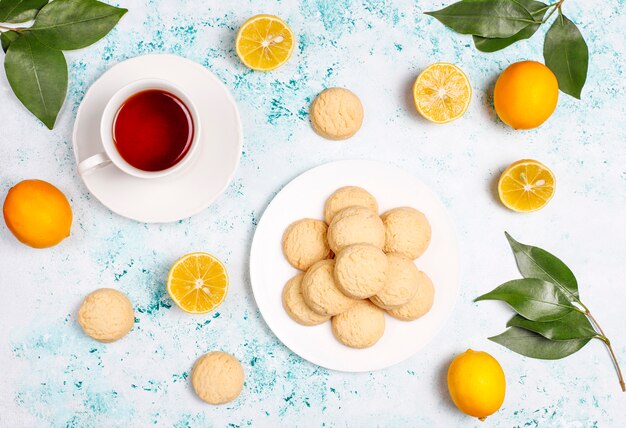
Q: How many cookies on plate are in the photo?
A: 10